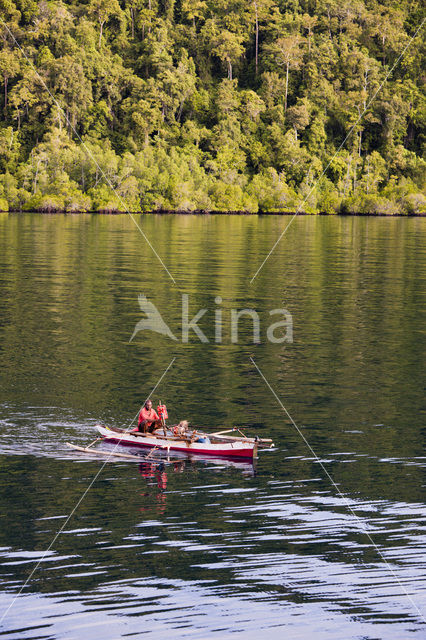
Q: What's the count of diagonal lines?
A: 4